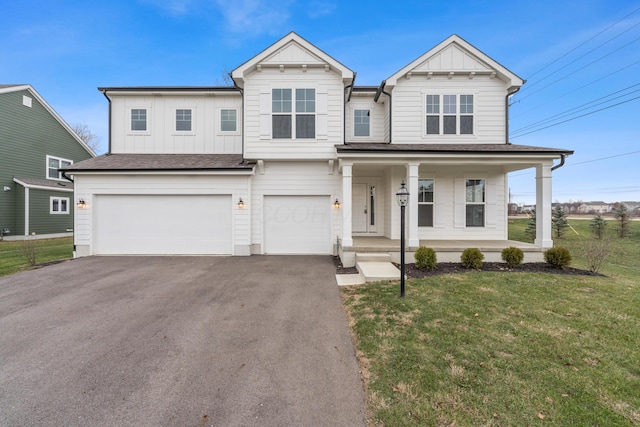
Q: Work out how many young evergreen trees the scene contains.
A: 4